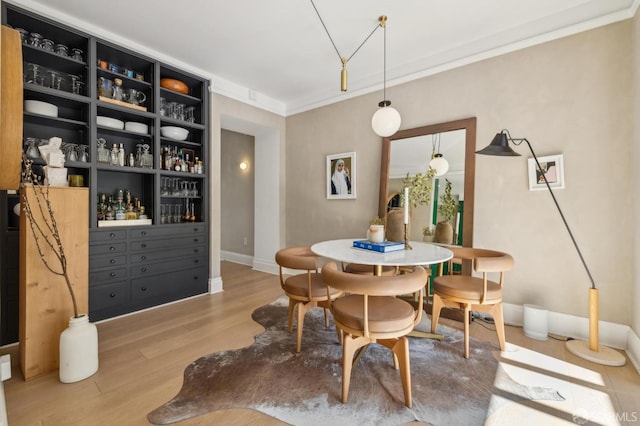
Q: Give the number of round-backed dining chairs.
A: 4